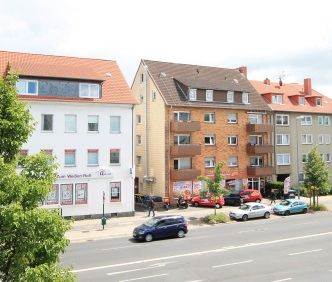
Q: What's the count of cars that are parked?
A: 5